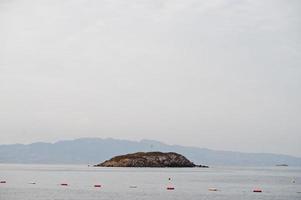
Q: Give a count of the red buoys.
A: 5